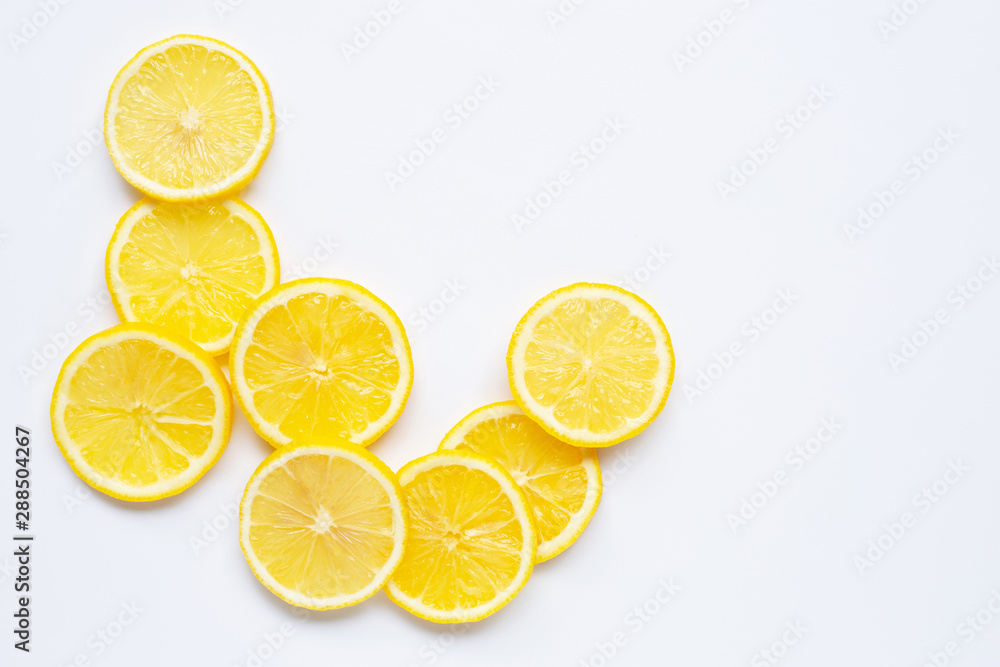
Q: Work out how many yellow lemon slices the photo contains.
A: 8